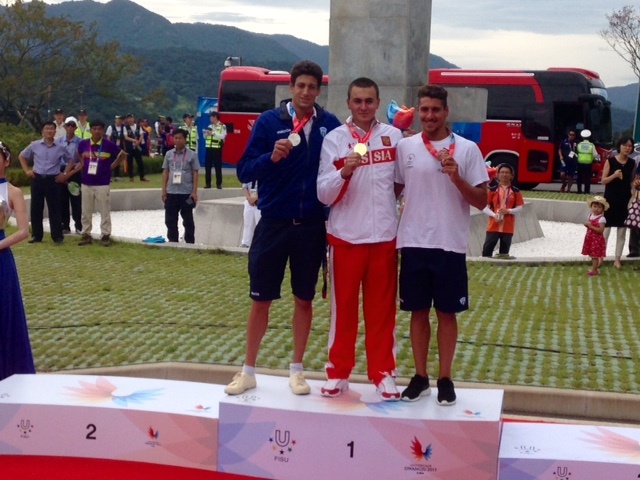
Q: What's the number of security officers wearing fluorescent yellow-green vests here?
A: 4